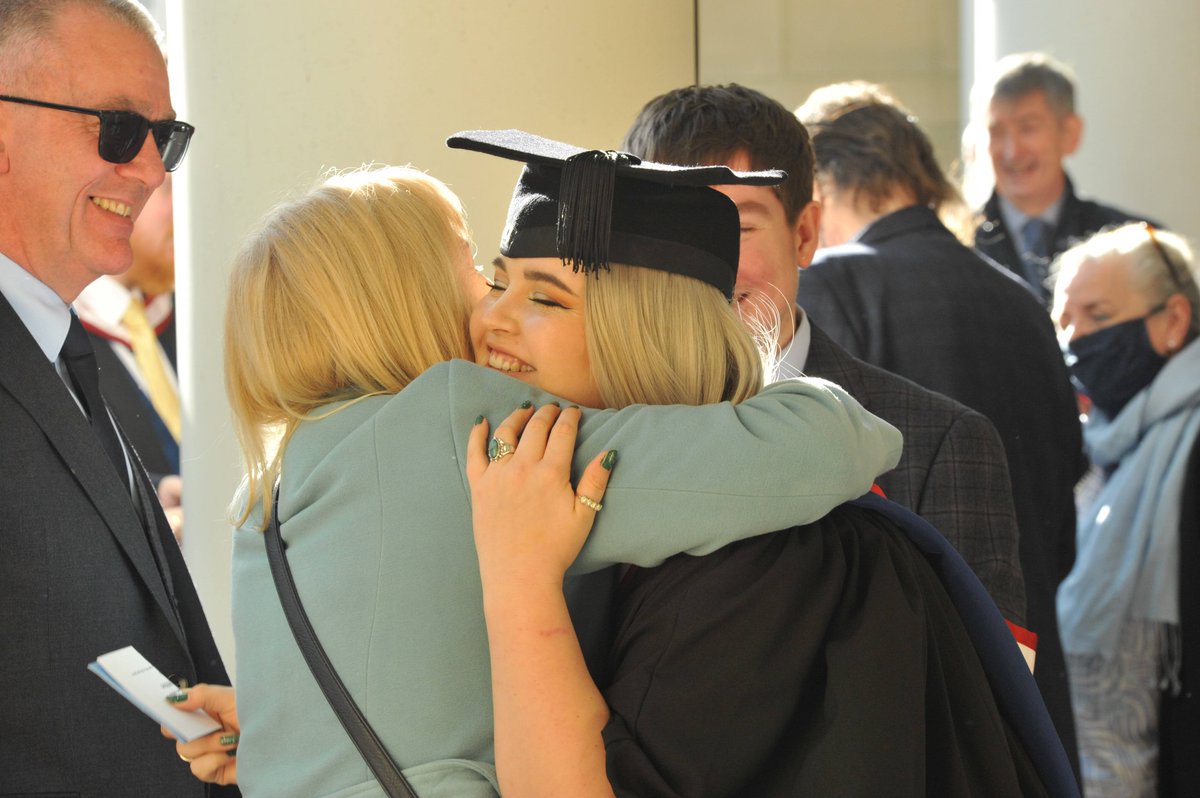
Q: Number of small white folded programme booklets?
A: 1